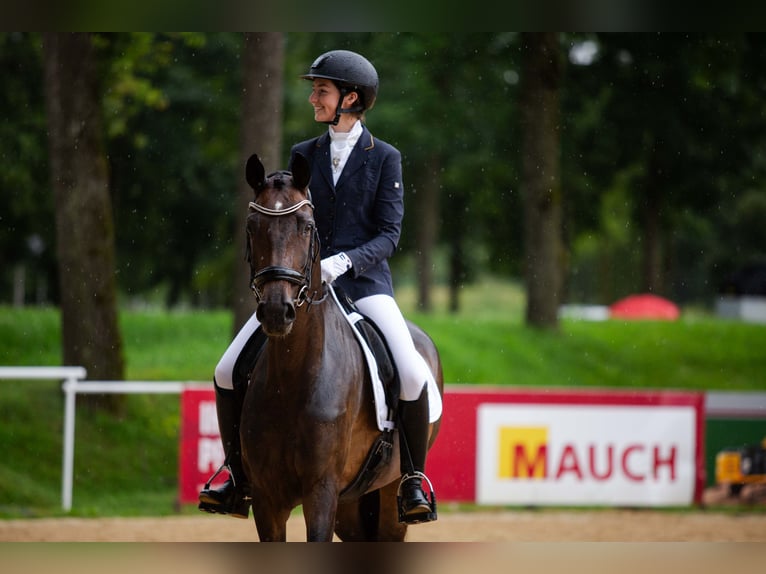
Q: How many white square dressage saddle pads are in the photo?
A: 1